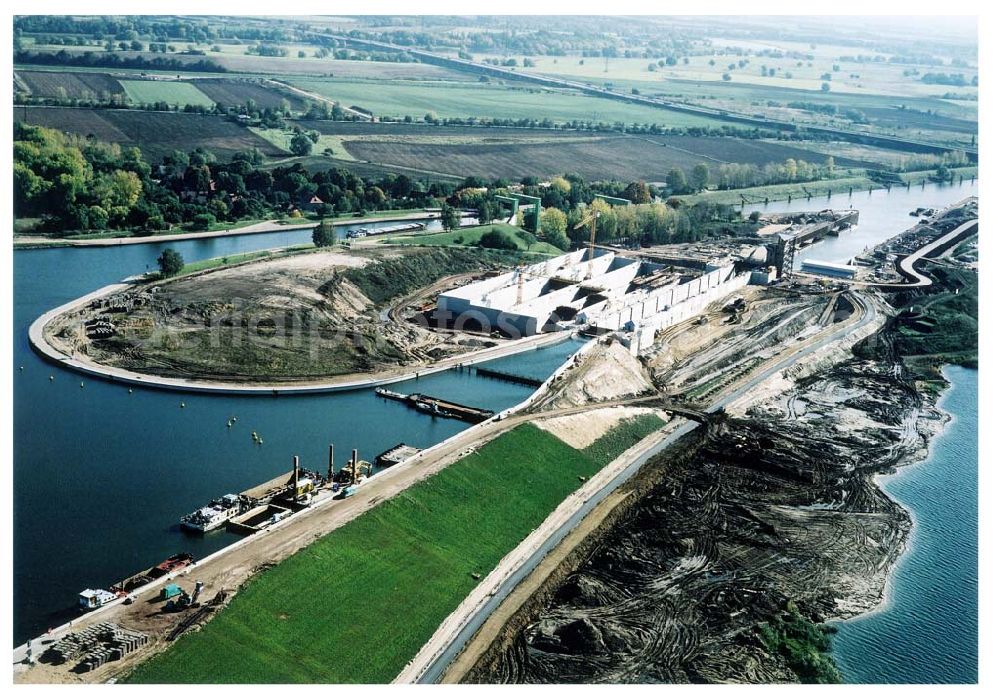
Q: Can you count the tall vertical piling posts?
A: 3